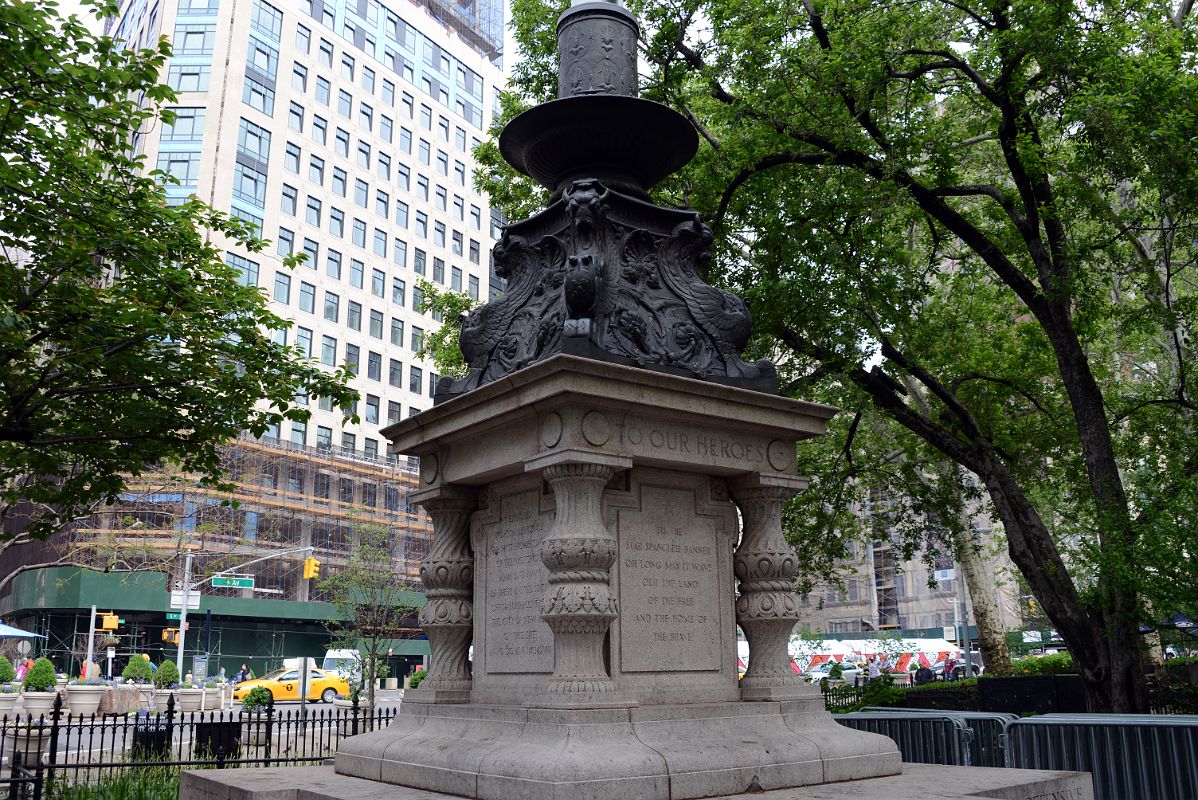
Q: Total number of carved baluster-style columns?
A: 3